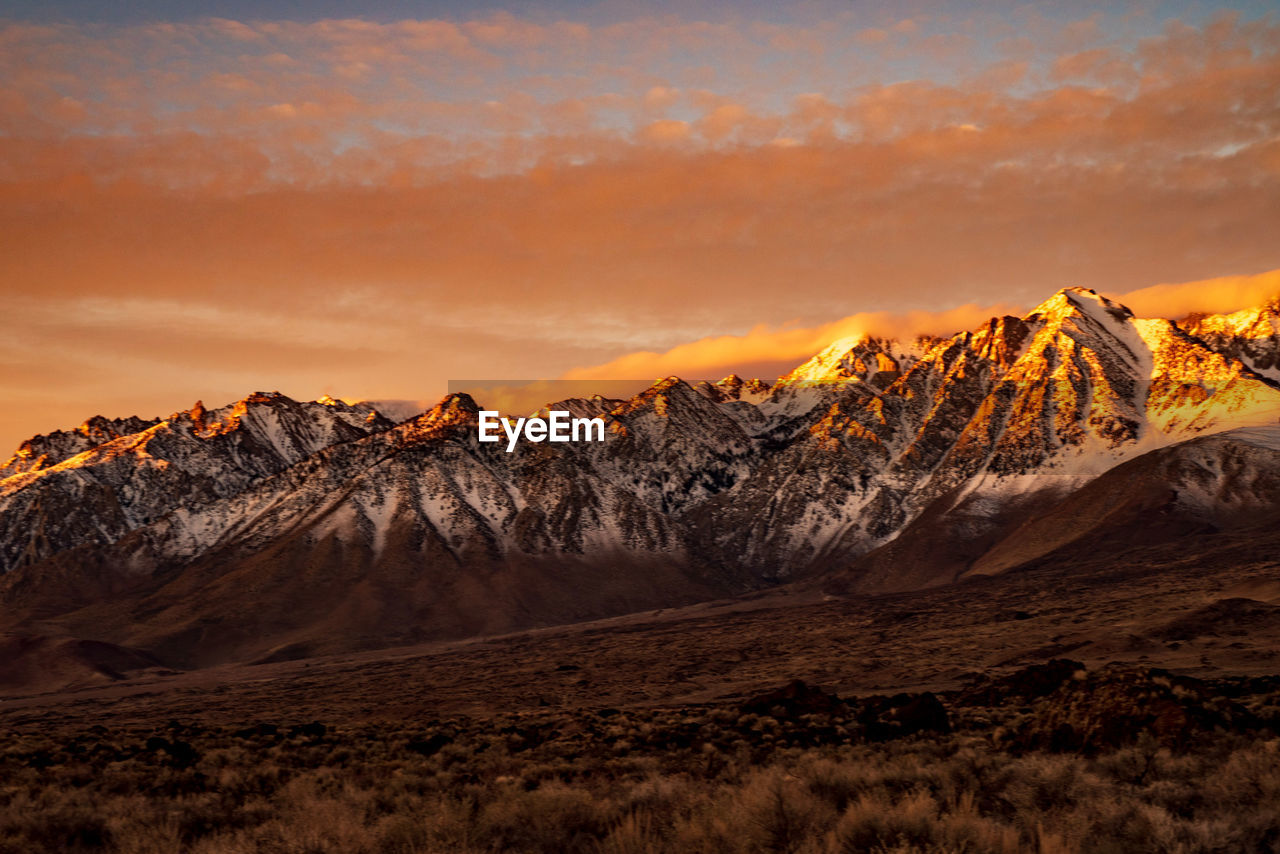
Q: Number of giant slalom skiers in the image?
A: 0